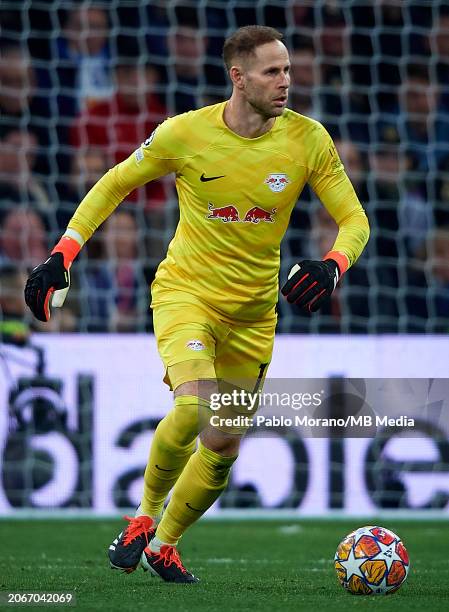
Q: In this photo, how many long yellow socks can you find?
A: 2